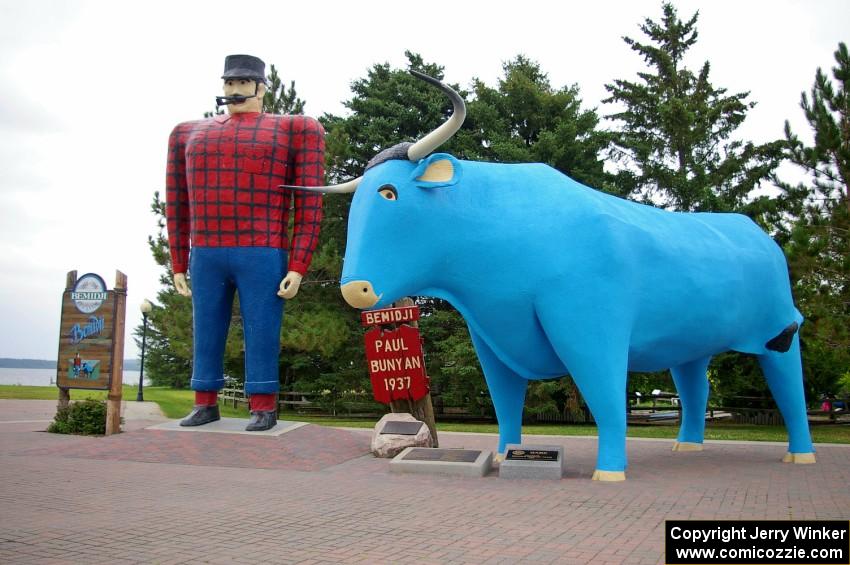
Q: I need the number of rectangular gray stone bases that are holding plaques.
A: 2